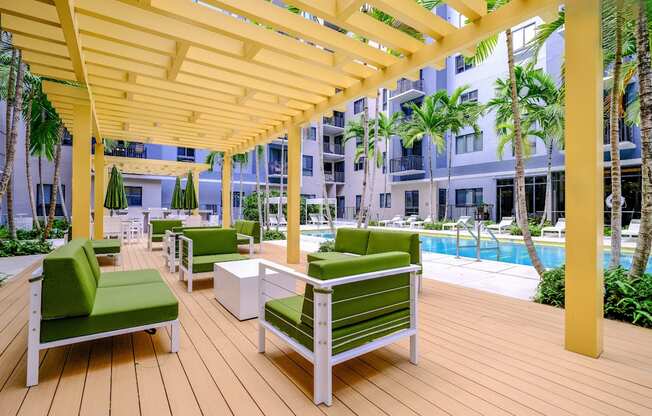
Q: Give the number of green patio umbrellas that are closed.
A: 3